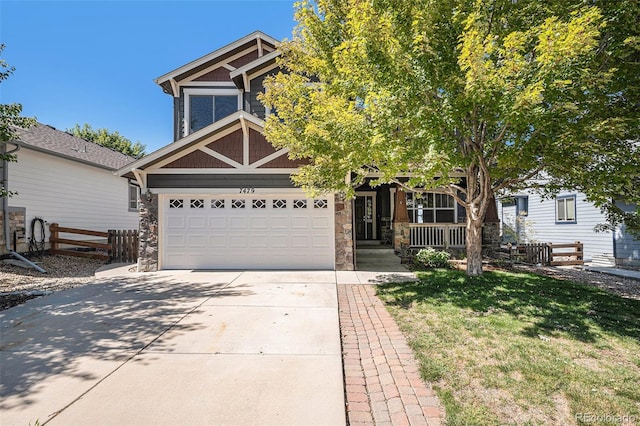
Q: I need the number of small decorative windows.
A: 8